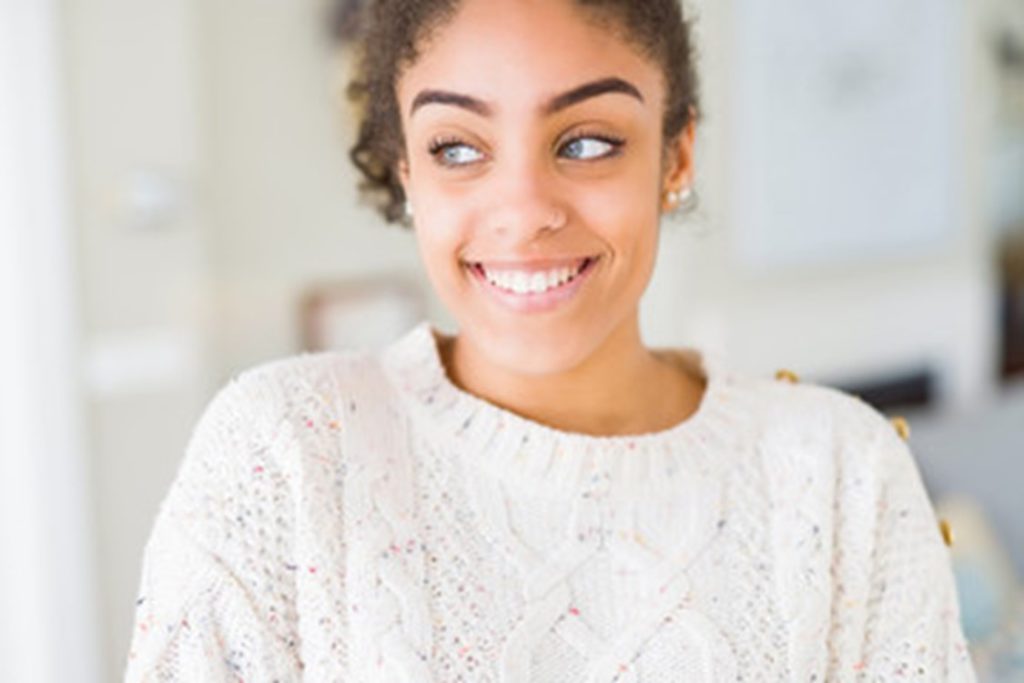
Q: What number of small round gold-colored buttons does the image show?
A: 3